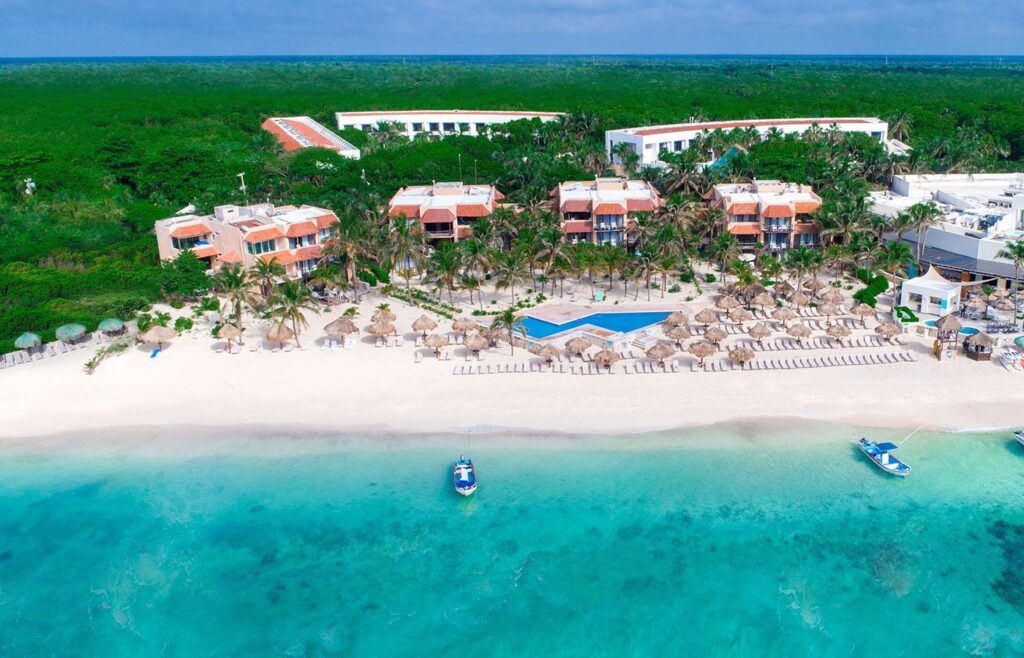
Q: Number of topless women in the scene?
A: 0